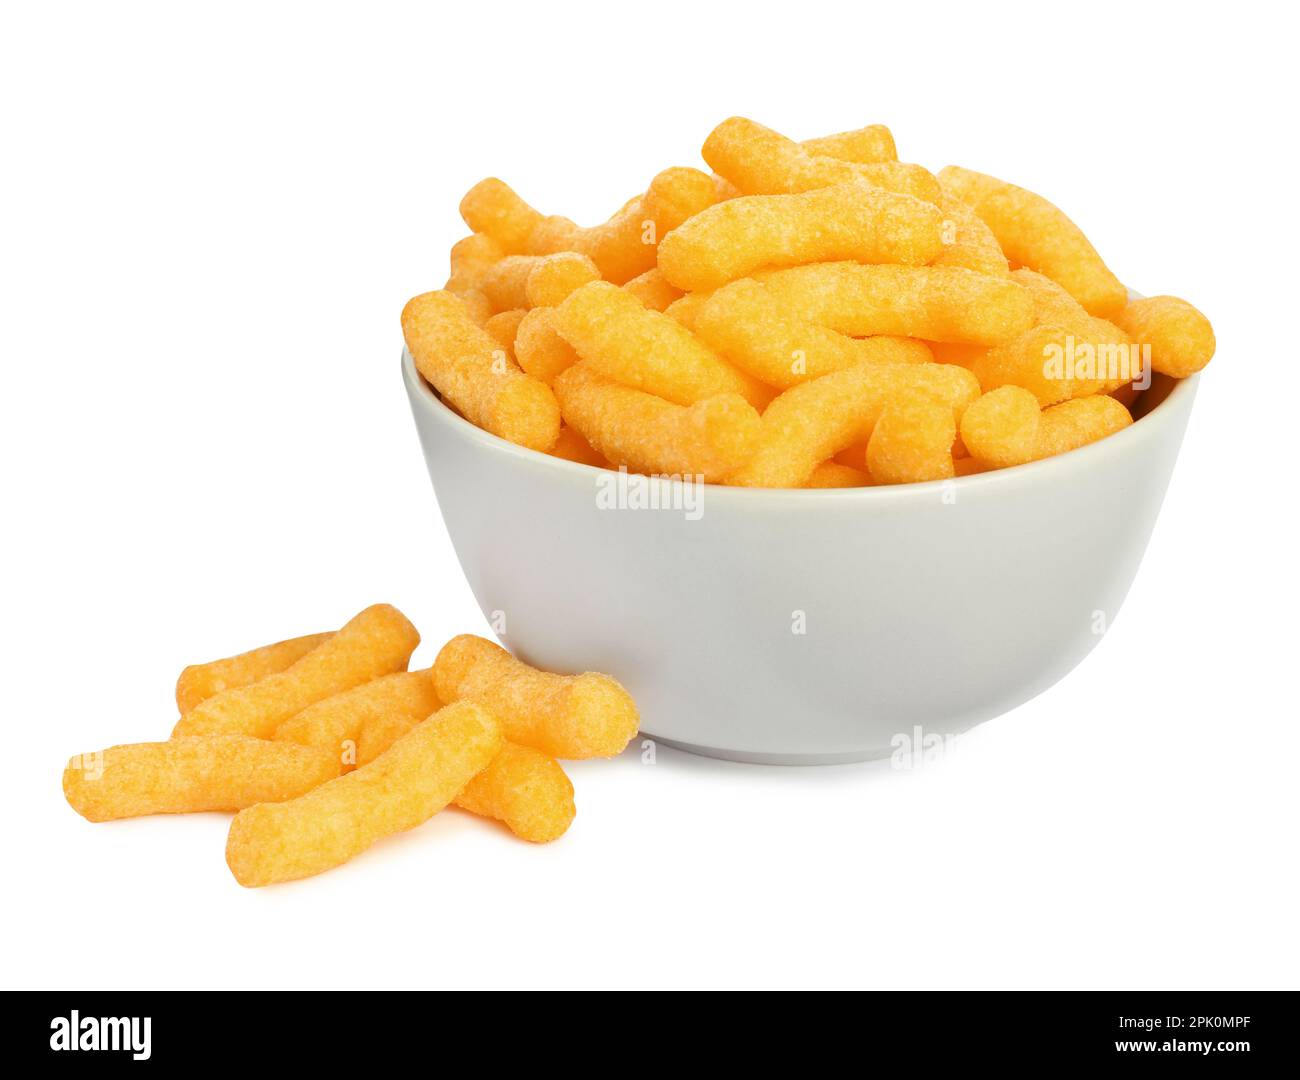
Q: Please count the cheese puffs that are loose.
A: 7